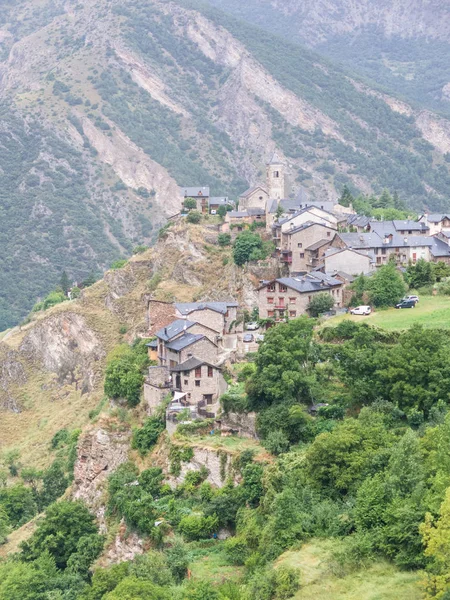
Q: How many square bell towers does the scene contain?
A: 1